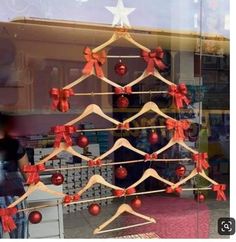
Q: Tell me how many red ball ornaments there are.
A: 11